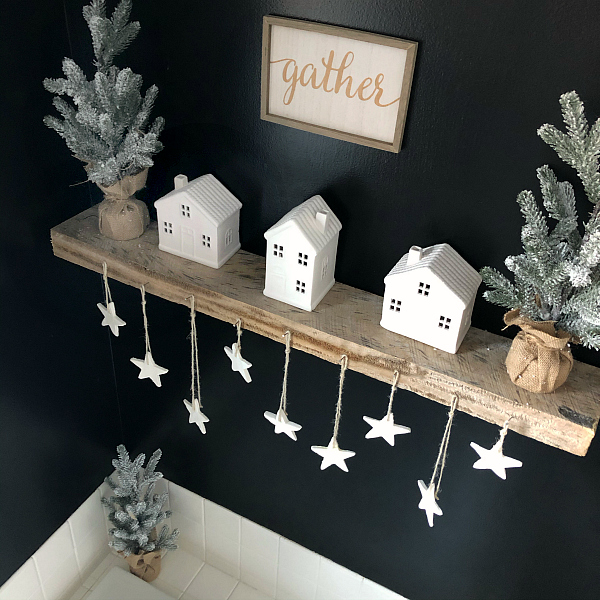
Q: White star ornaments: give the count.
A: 9